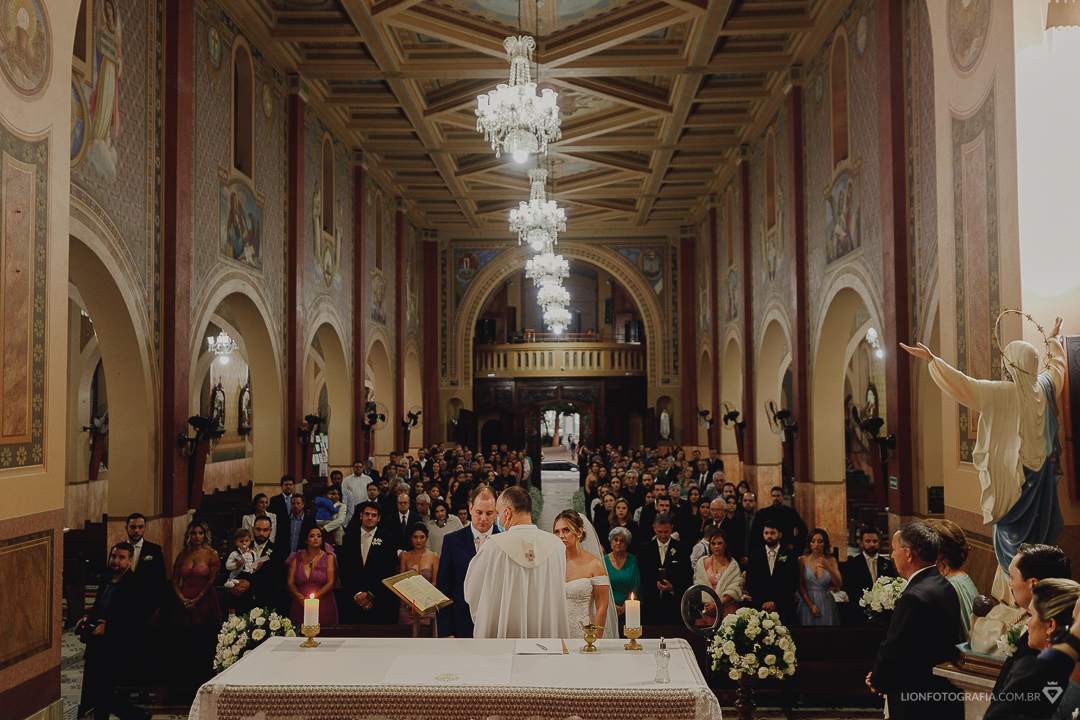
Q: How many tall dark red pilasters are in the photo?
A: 10